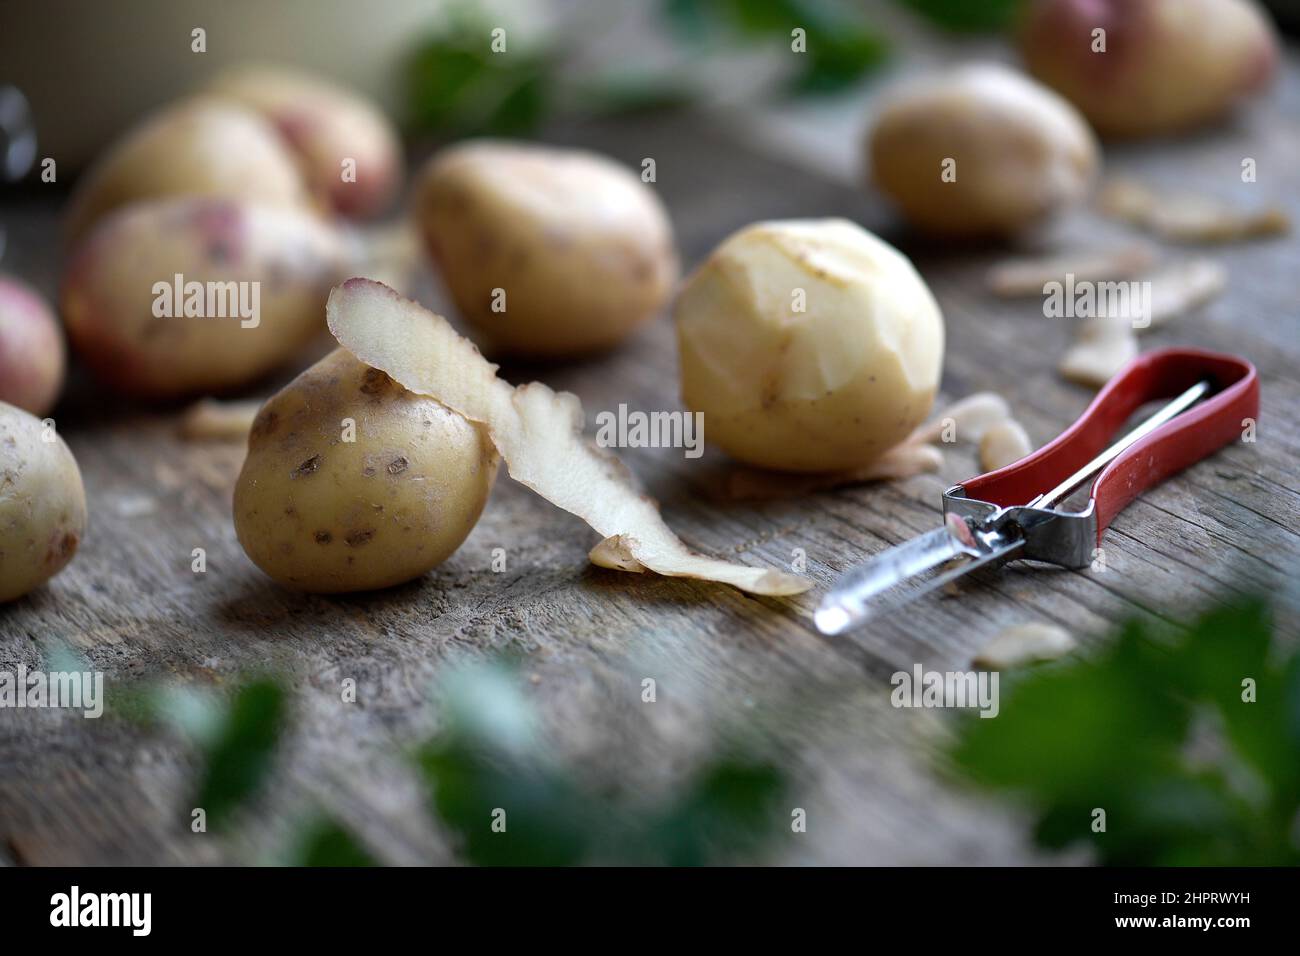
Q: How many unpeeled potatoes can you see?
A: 9